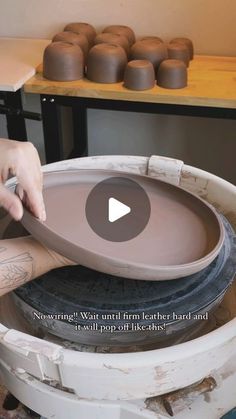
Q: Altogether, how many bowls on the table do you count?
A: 12